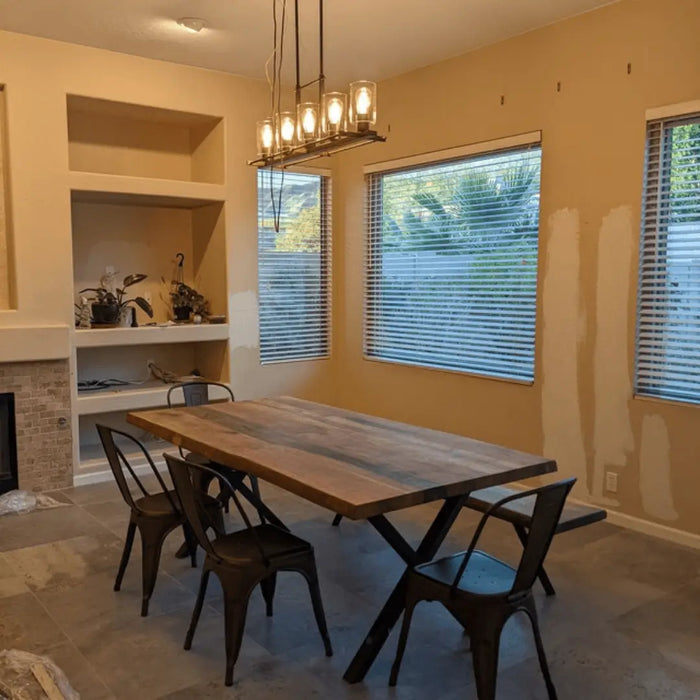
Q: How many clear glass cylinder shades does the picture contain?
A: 5